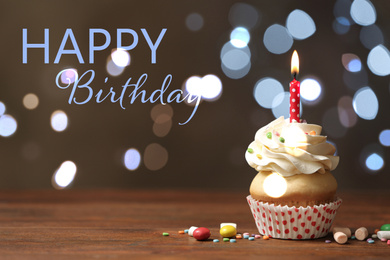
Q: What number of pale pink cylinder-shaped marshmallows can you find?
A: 3